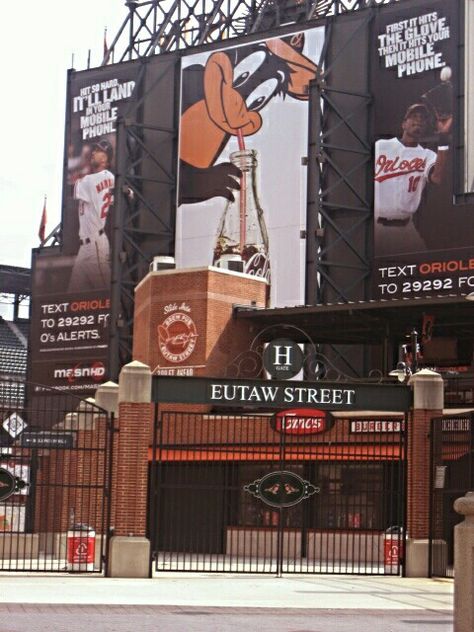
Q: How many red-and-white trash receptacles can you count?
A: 2